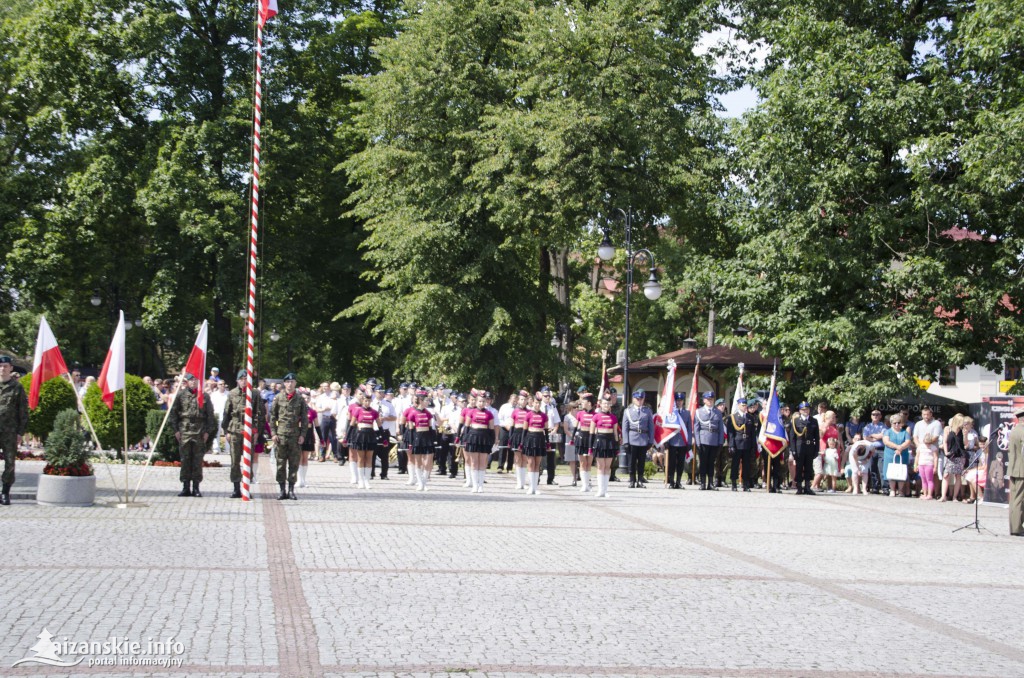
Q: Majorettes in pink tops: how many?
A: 11